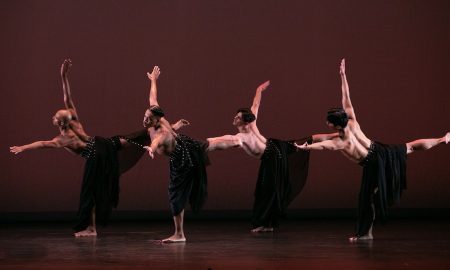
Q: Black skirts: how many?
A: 4